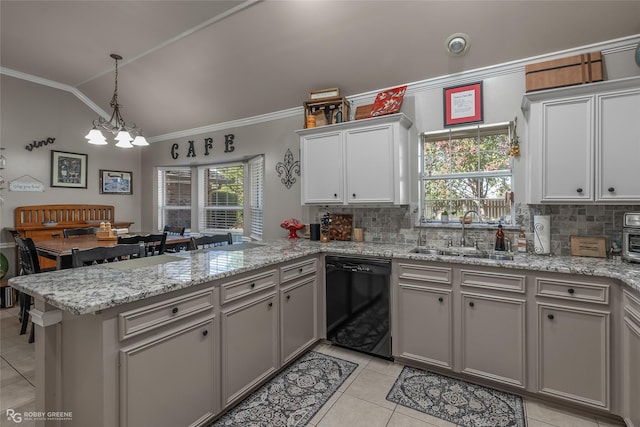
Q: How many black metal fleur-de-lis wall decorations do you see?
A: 1